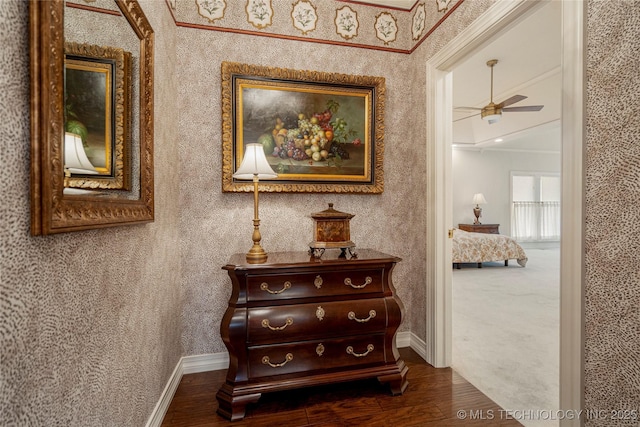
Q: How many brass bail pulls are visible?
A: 6